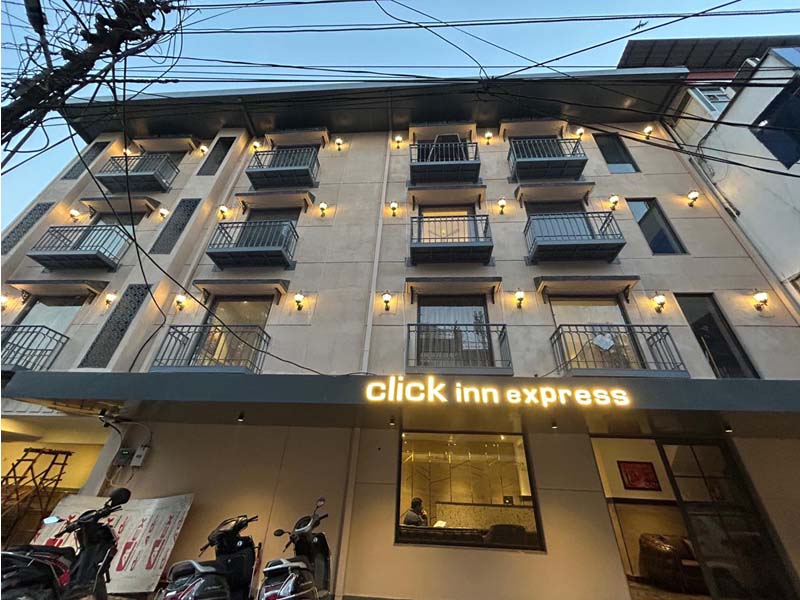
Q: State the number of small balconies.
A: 12